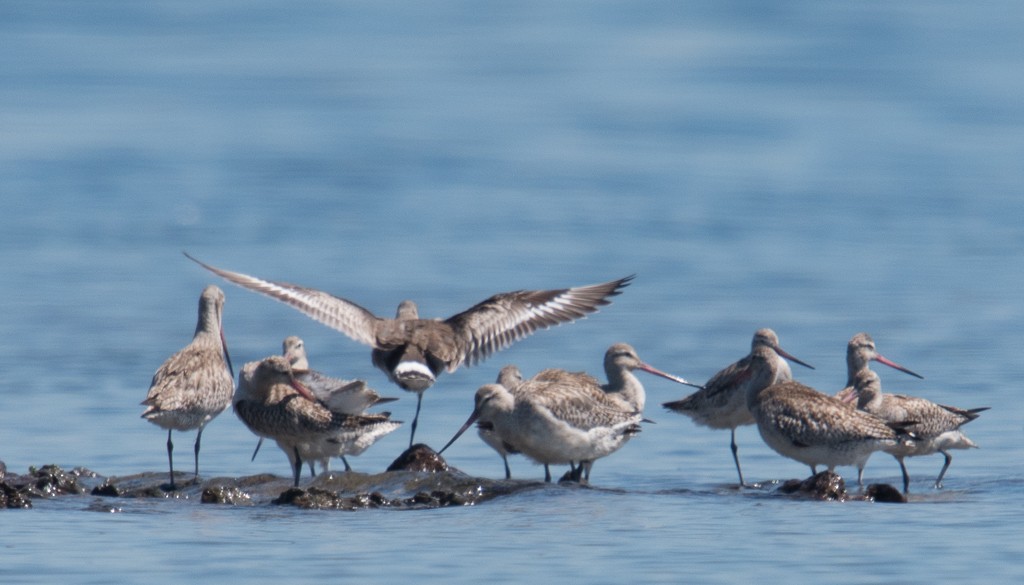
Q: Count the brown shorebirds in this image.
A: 11